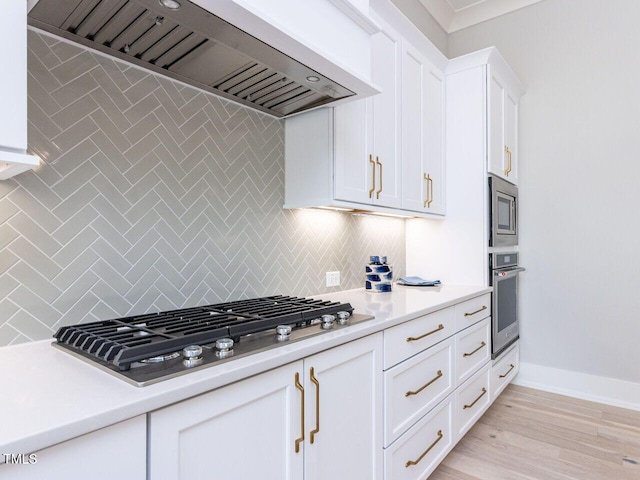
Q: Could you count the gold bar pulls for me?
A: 15